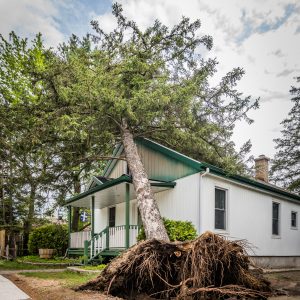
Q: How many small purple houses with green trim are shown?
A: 0